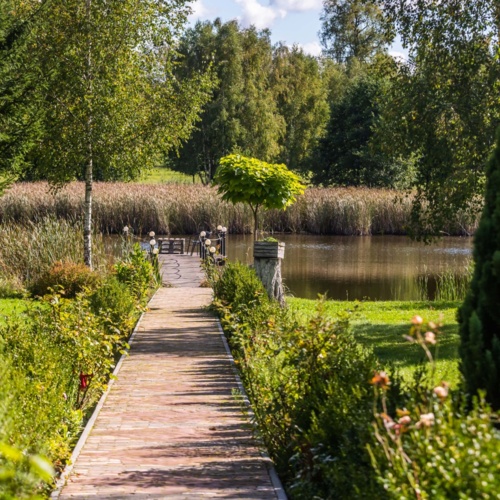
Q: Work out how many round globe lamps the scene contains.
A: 9